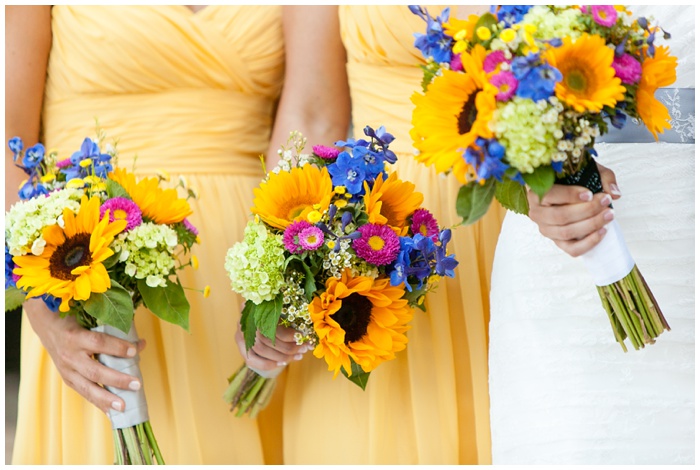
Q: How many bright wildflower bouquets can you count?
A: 3